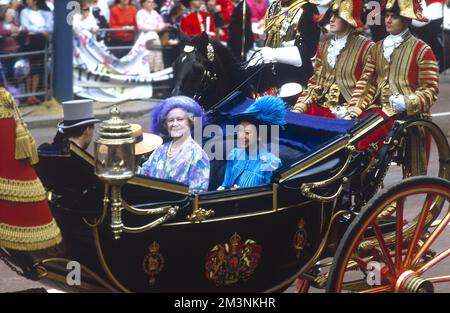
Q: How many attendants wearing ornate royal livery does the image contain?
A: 2